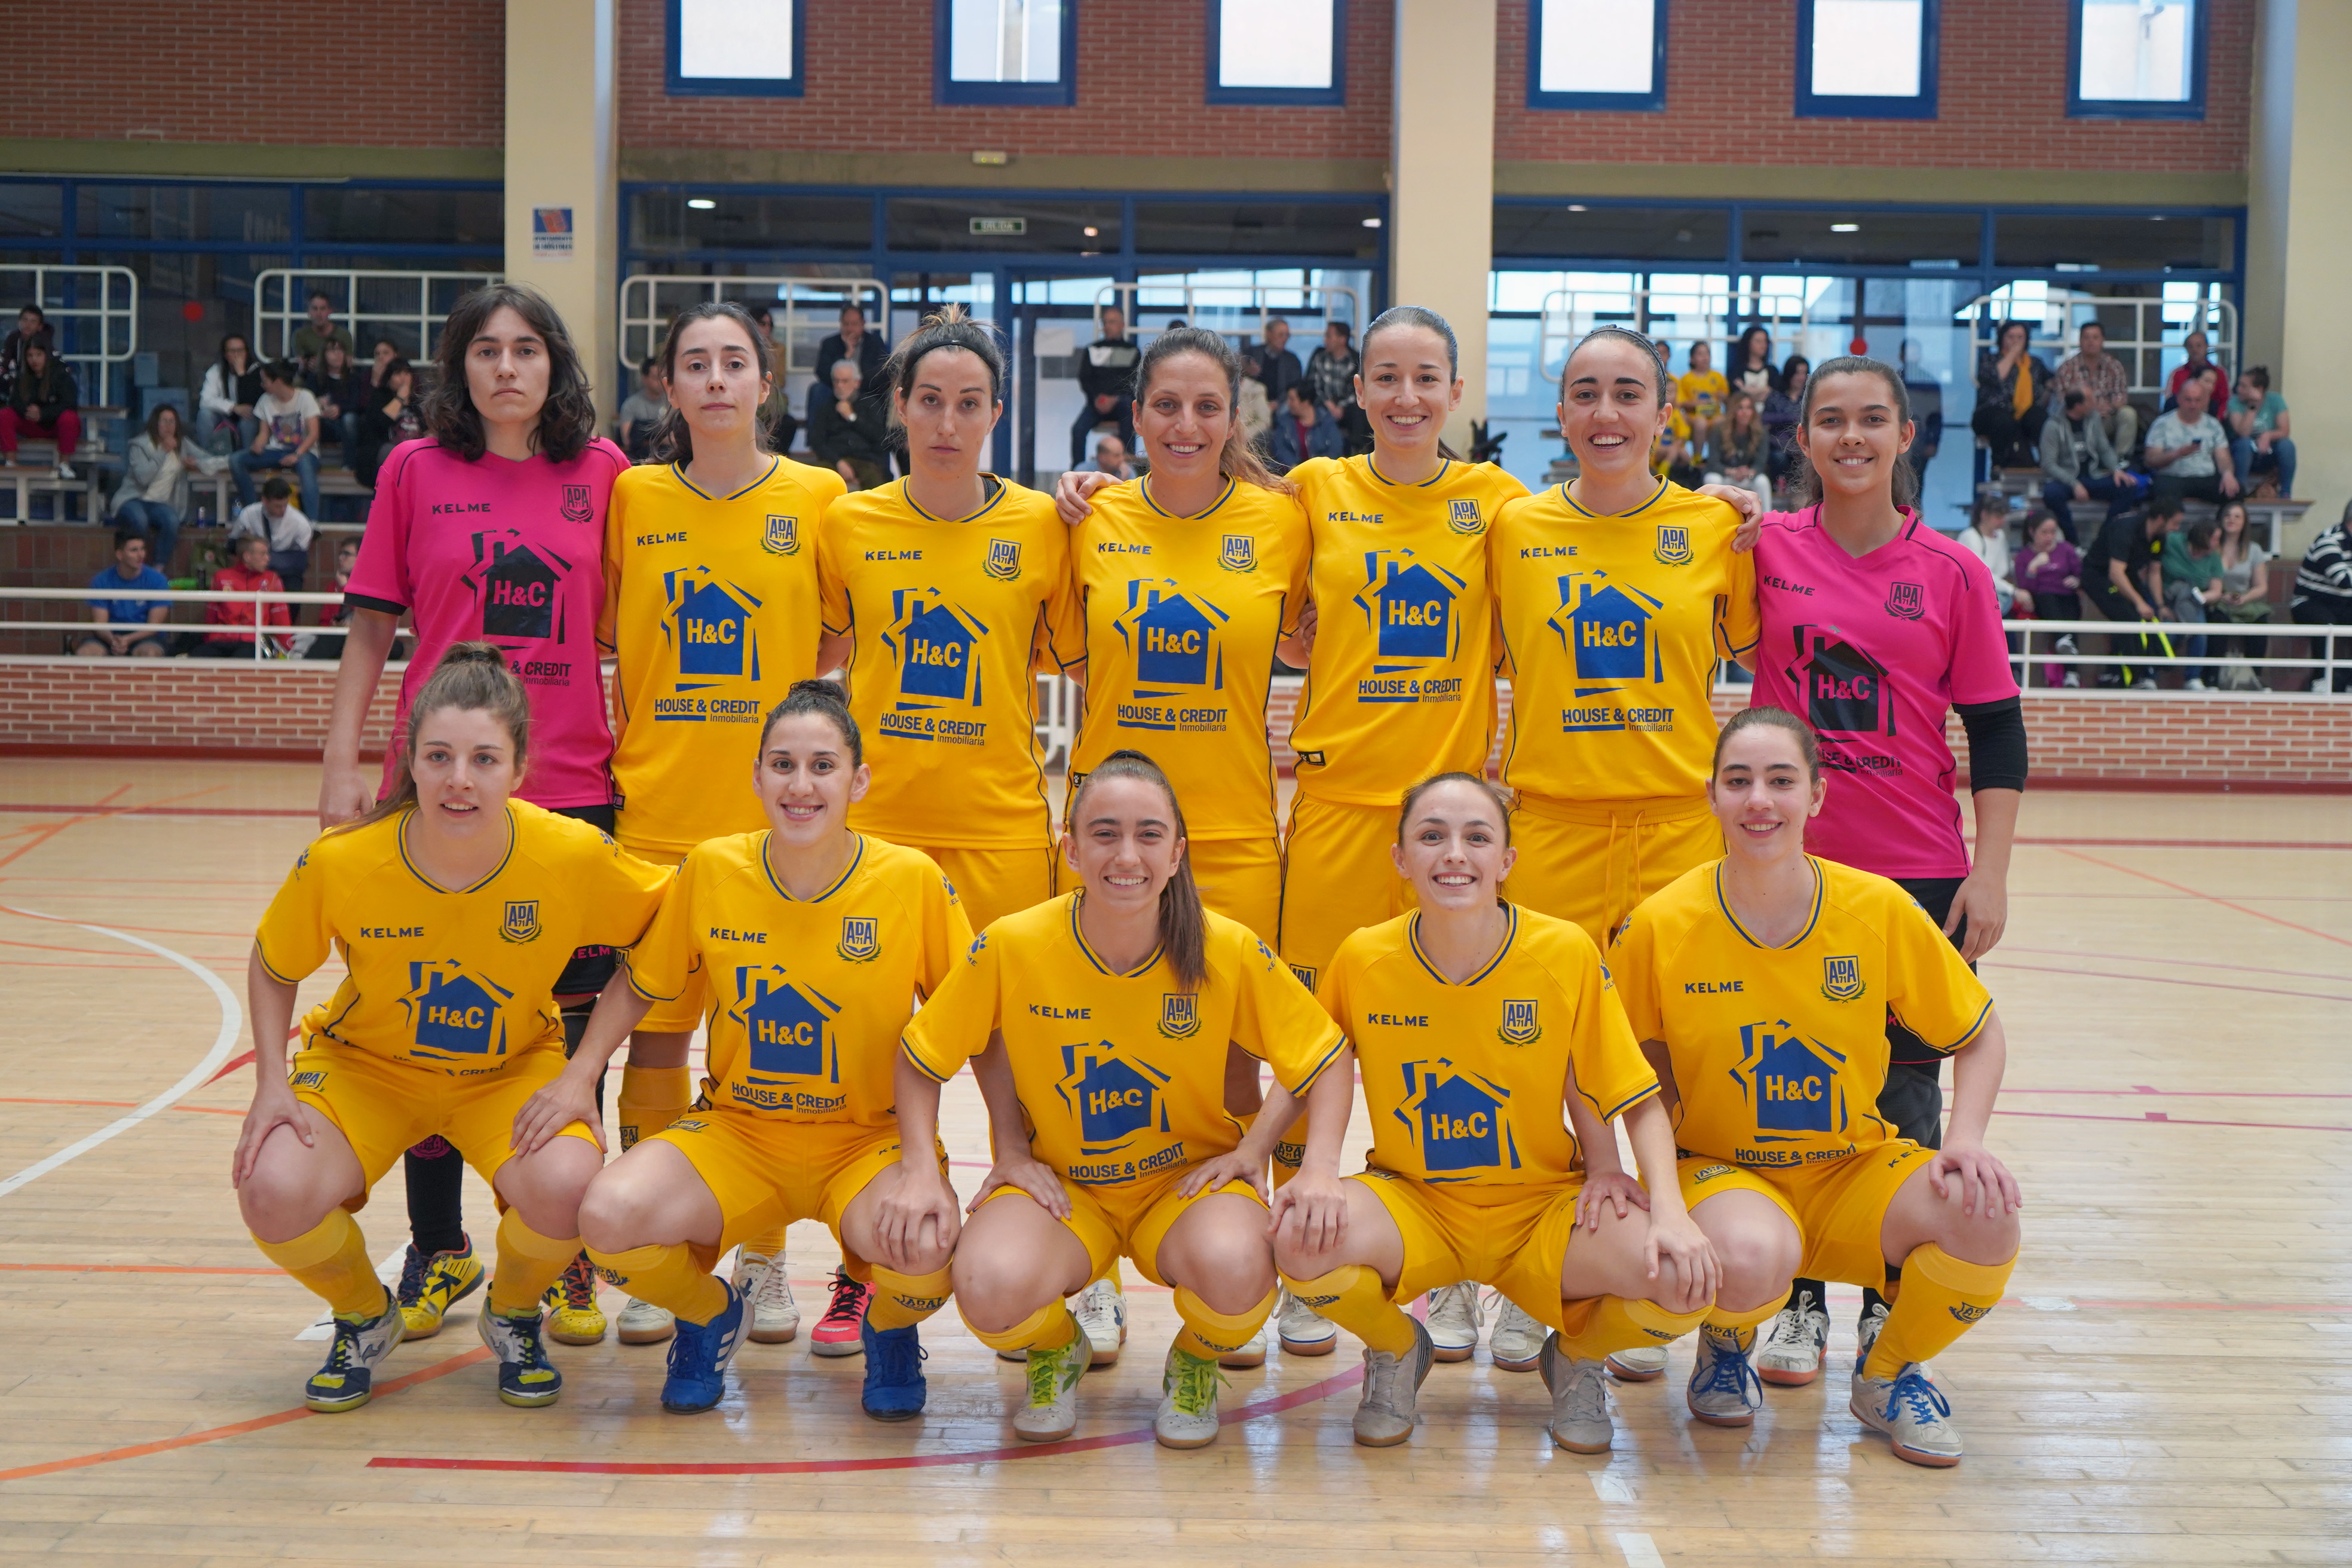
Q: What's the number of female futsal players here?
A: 12